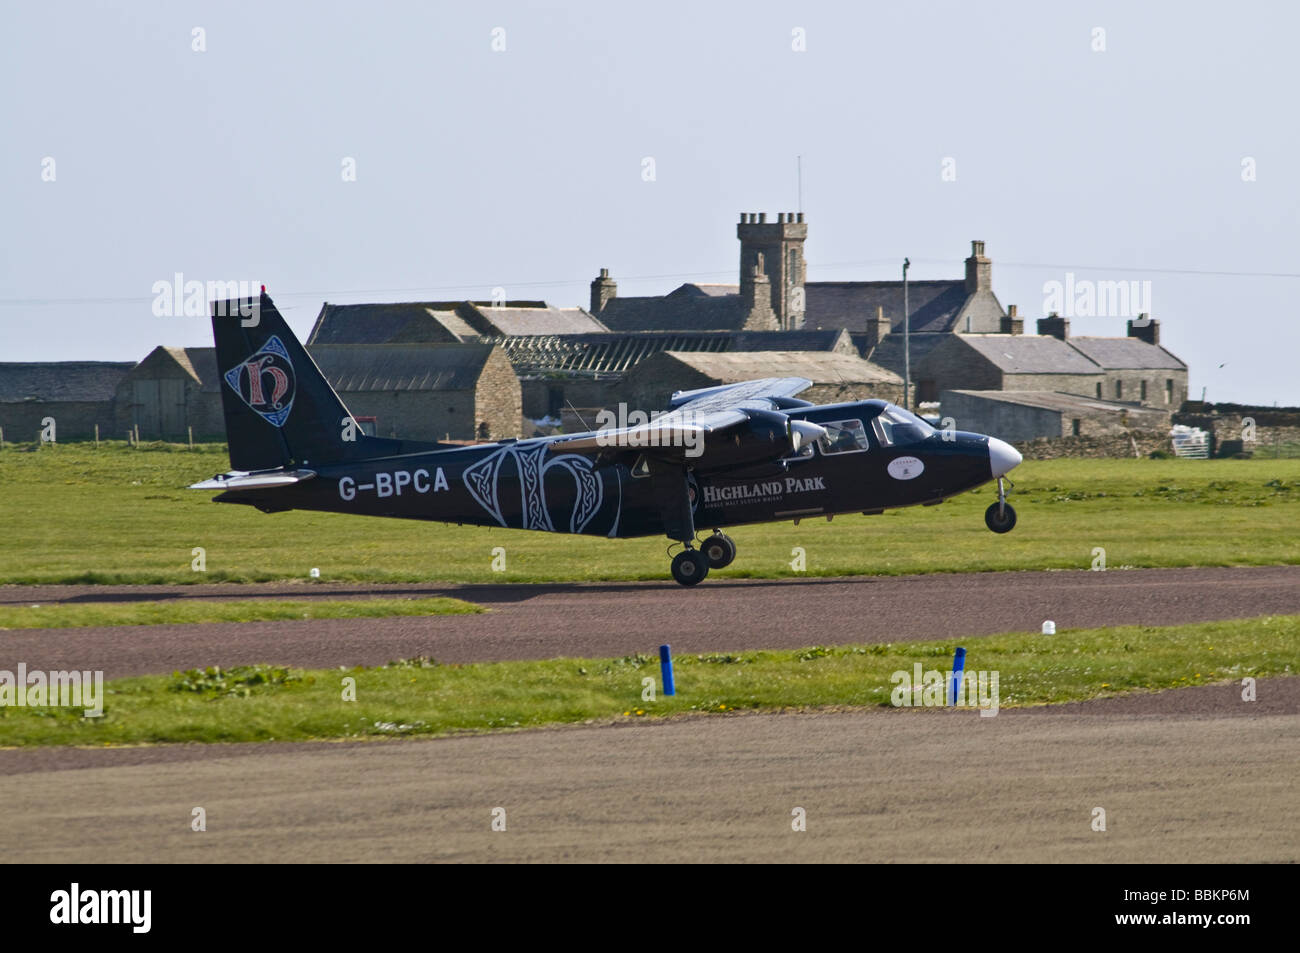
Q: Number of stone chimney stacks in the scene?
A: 7